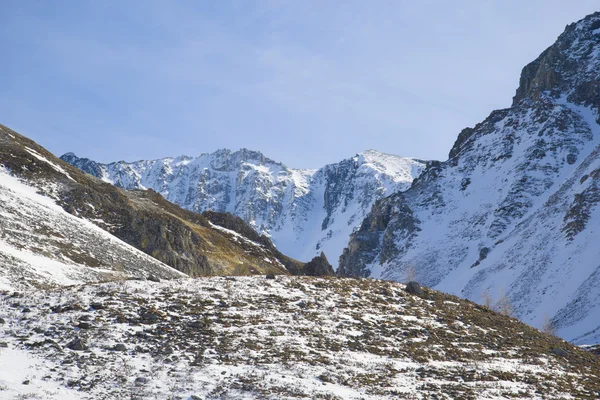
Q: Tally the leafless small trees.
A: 4